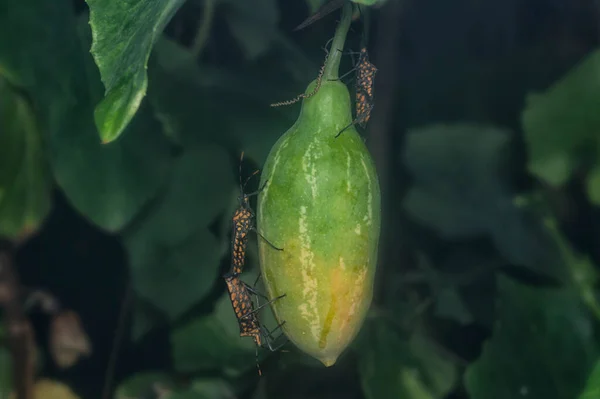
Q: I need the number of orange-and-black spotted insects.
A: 3